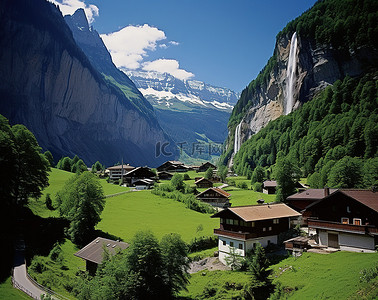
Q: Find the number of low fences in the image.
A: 2